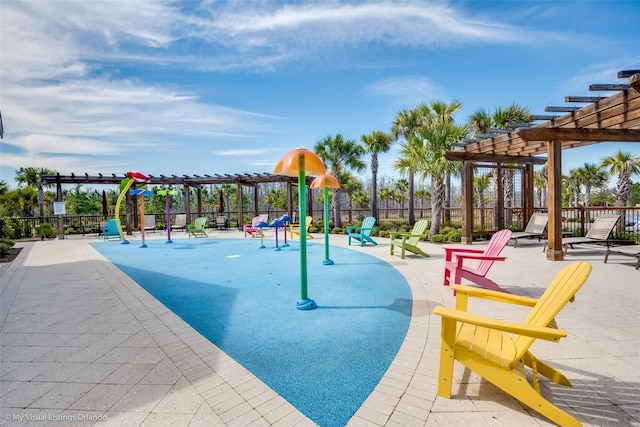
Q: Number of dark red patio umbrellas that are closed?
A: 2